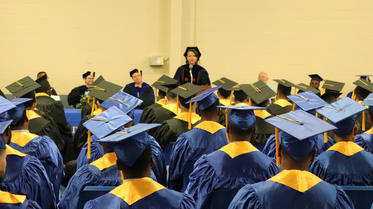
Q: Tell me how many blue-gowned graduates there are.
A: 12